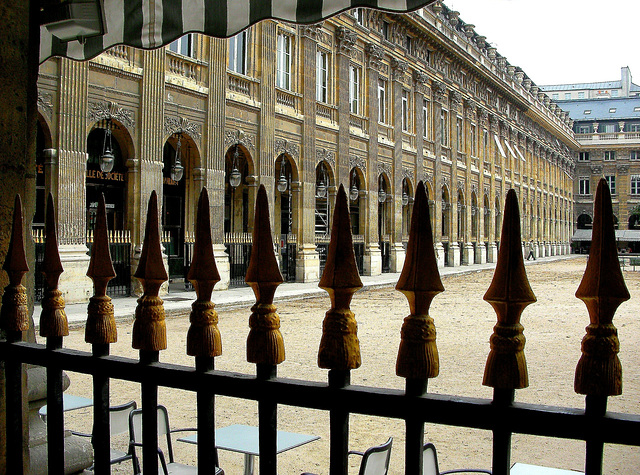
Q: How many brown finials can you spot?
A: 10